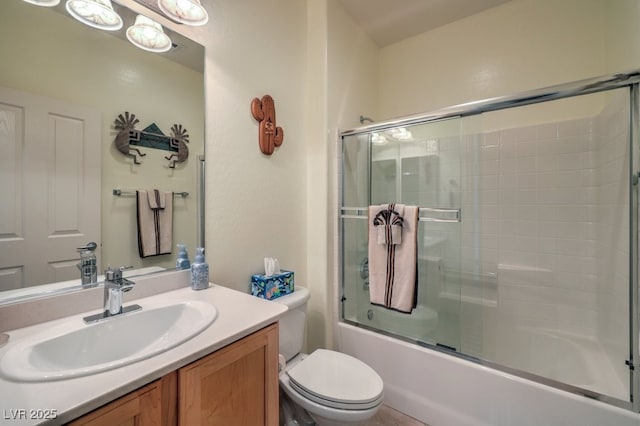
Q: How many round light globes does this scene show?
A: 4